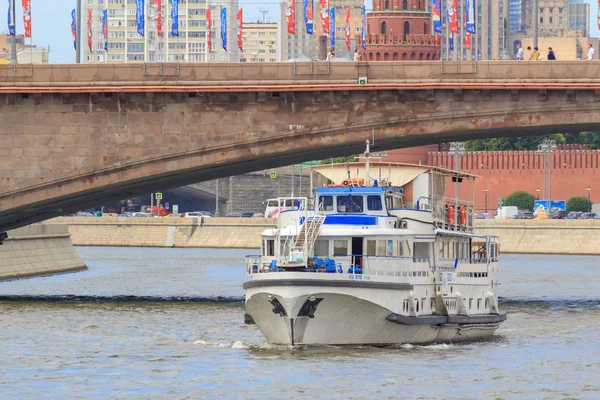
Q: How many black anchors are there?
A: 2